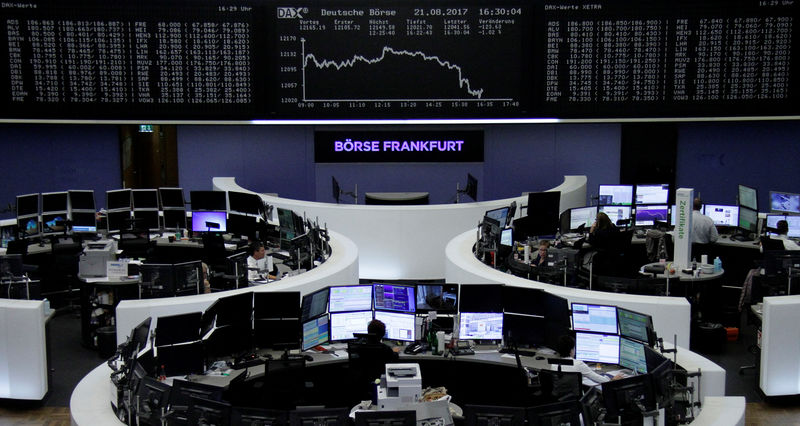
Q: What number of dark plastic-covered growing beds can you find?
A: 0